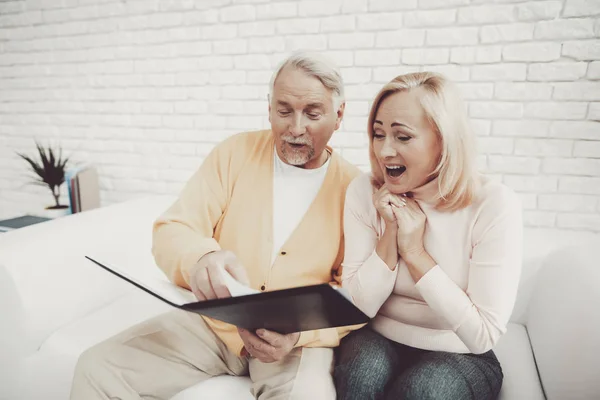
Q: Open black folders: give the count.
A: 1